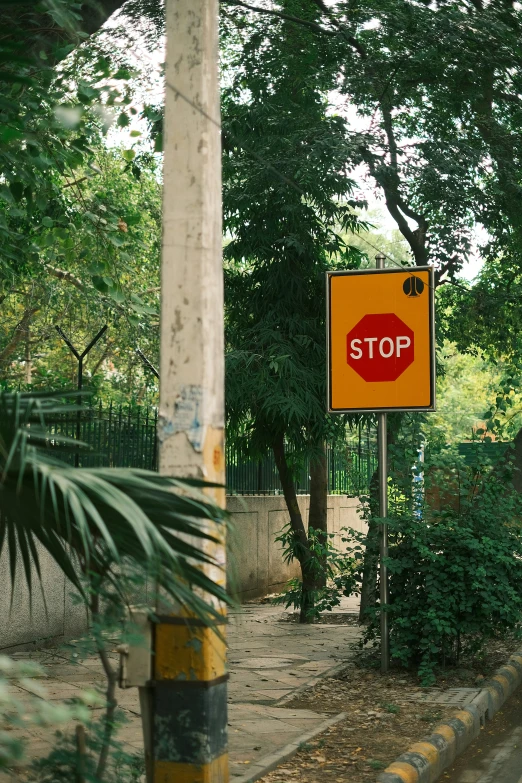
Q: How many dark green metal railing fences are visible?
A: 1